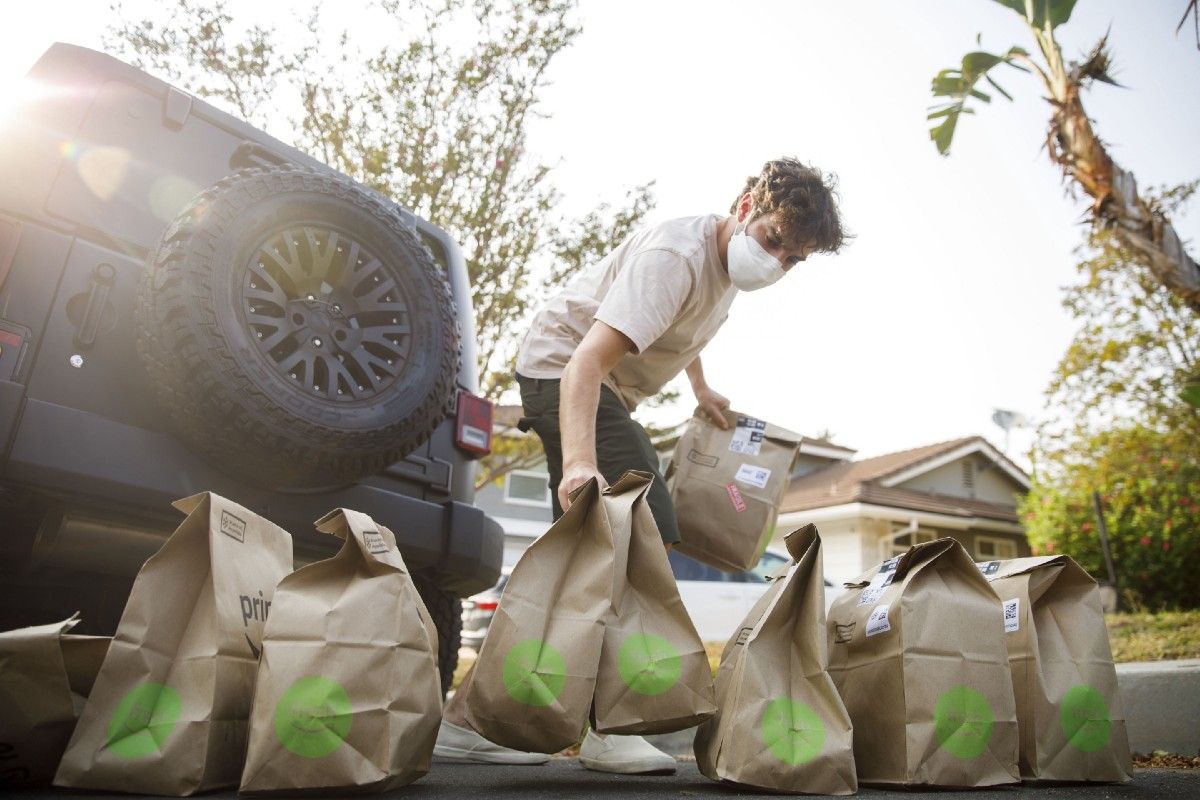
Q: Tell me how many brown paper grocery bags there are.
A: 9